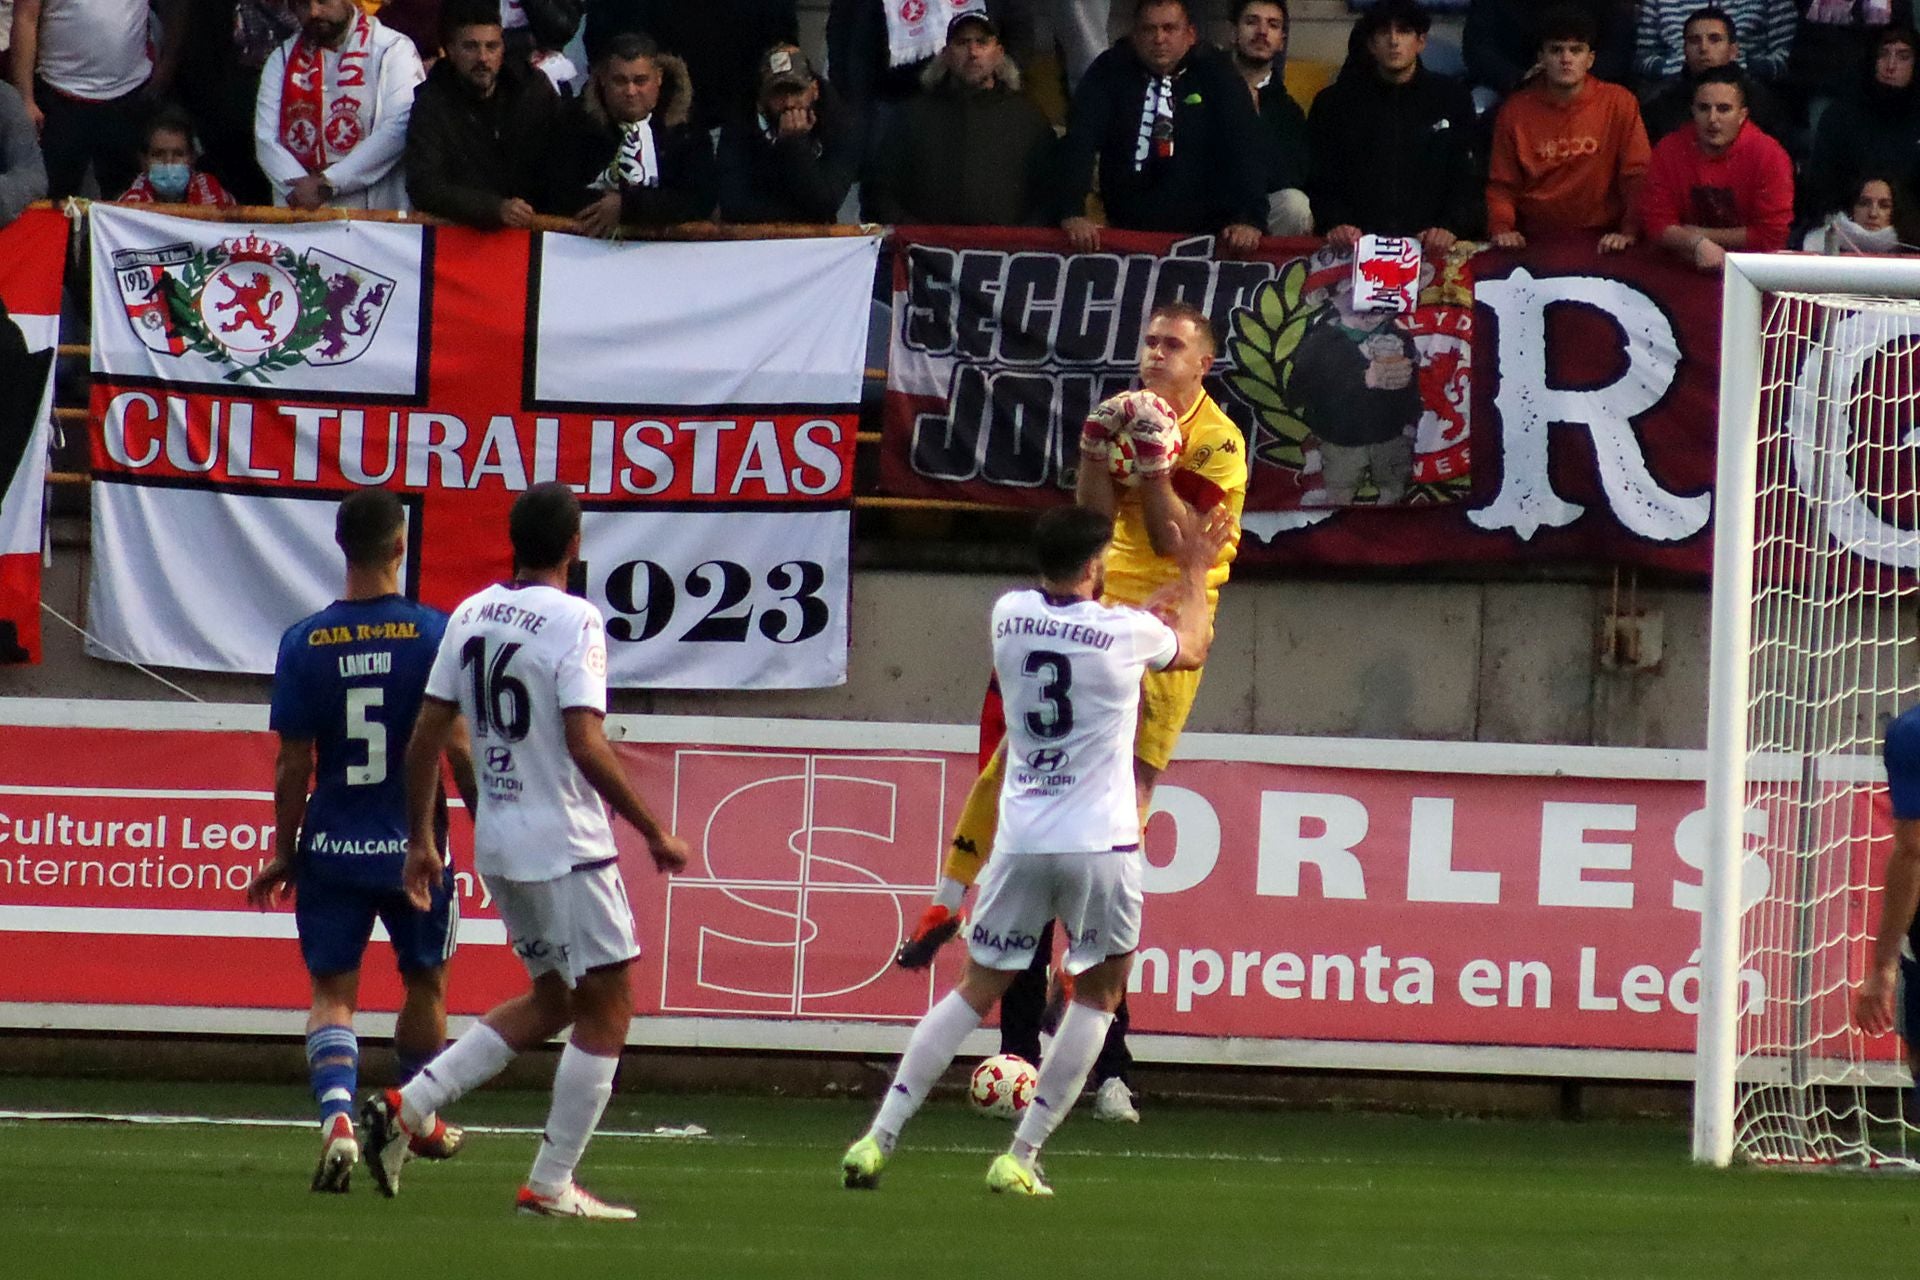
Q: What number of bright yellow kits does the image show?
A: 1